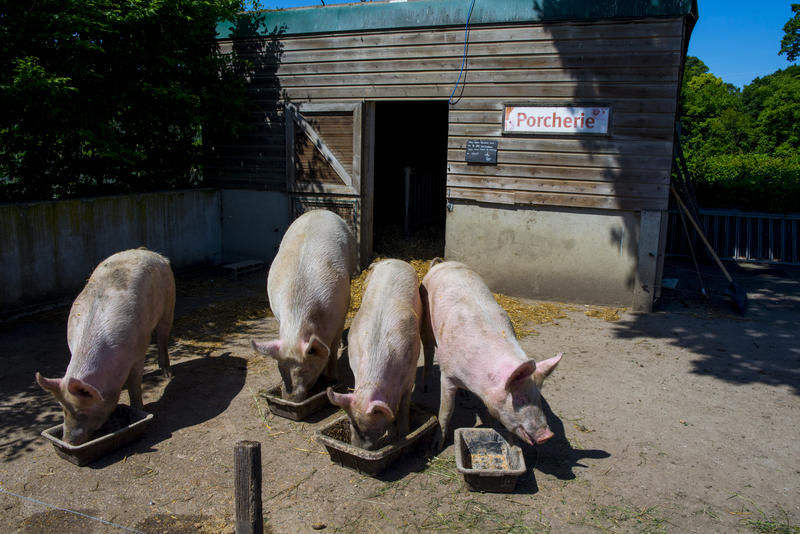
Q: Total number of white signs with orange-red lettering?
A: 1